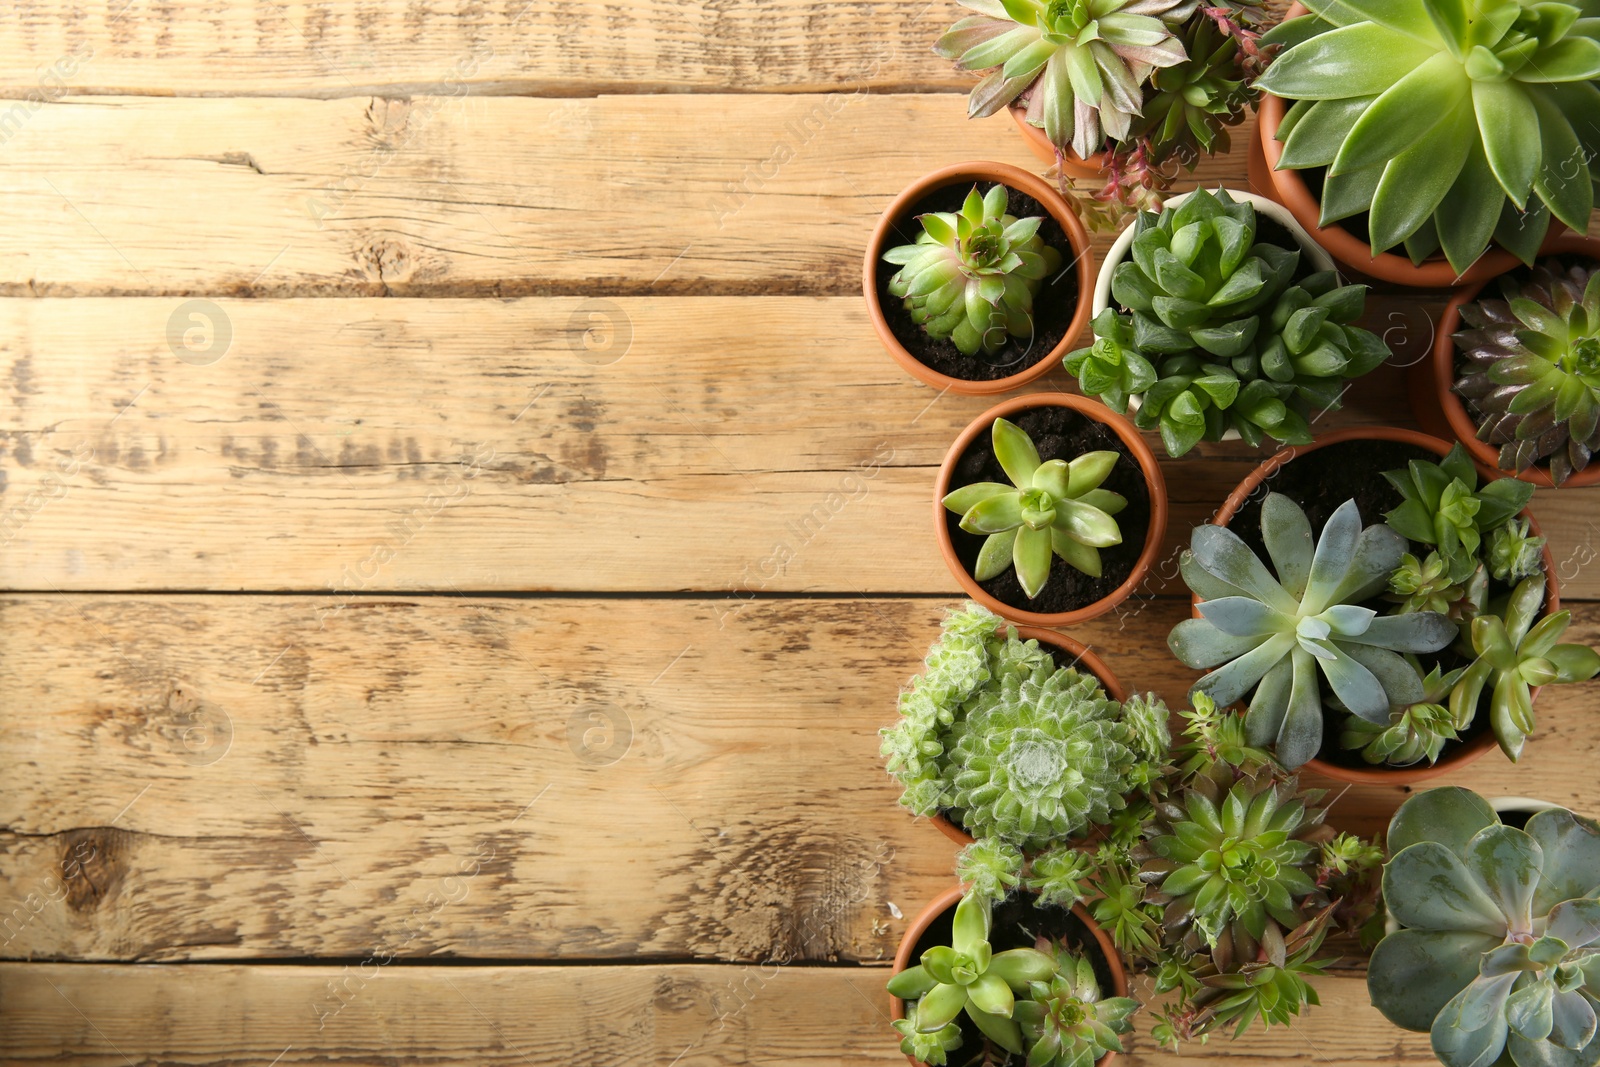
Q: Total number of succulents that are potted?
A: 11